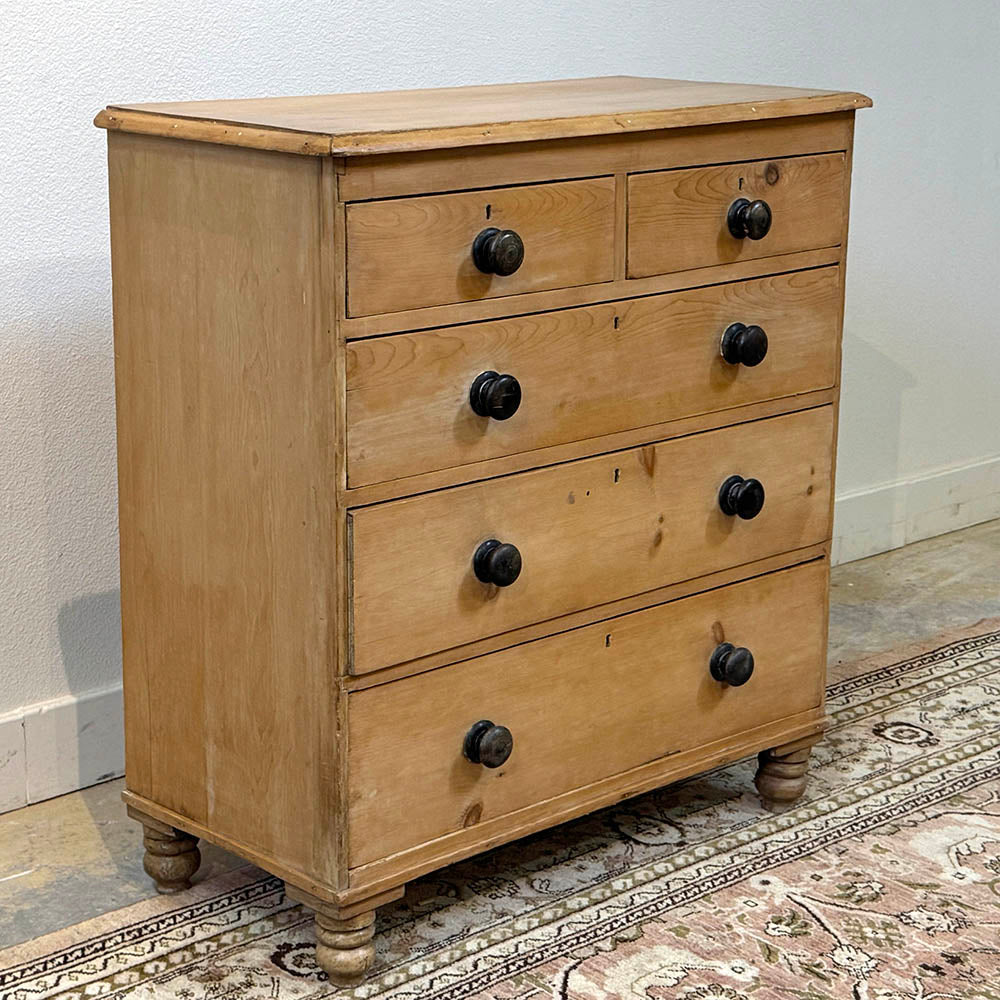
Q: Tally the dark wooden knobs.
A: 8